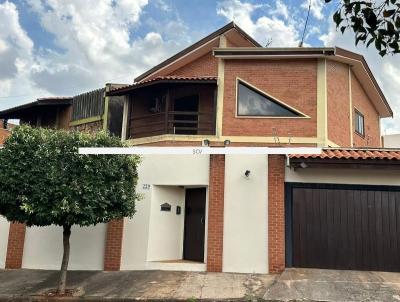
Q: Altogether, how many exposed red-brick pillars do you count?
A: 4